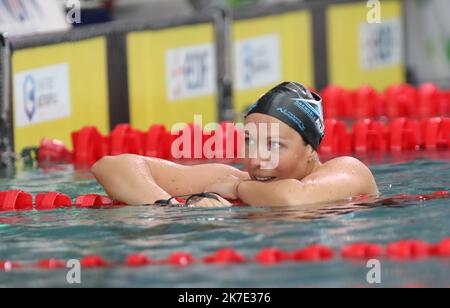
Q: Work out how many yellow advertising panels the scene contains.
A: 4